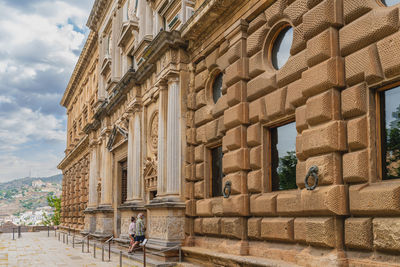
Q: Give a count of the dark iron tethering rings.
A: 2